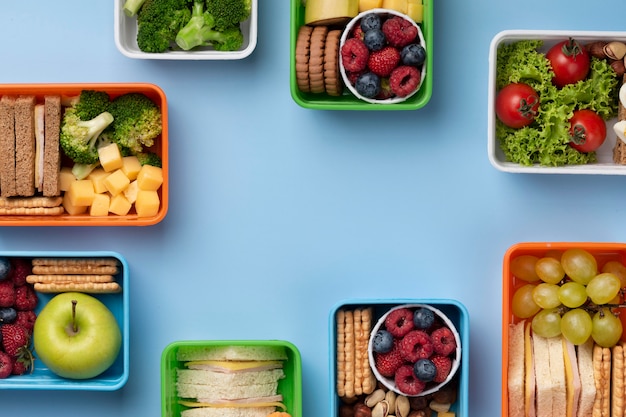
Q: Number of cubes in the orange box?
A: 12